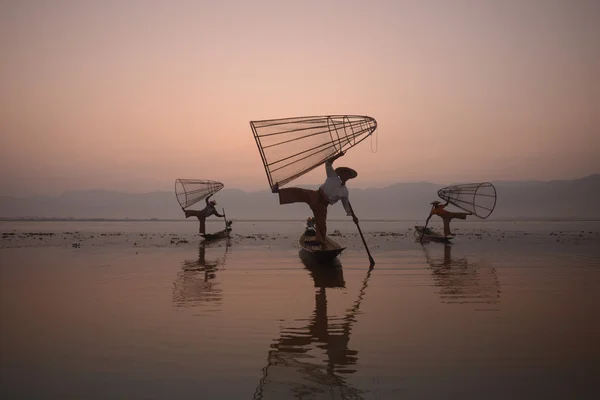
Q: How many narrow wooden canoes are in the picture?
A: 3